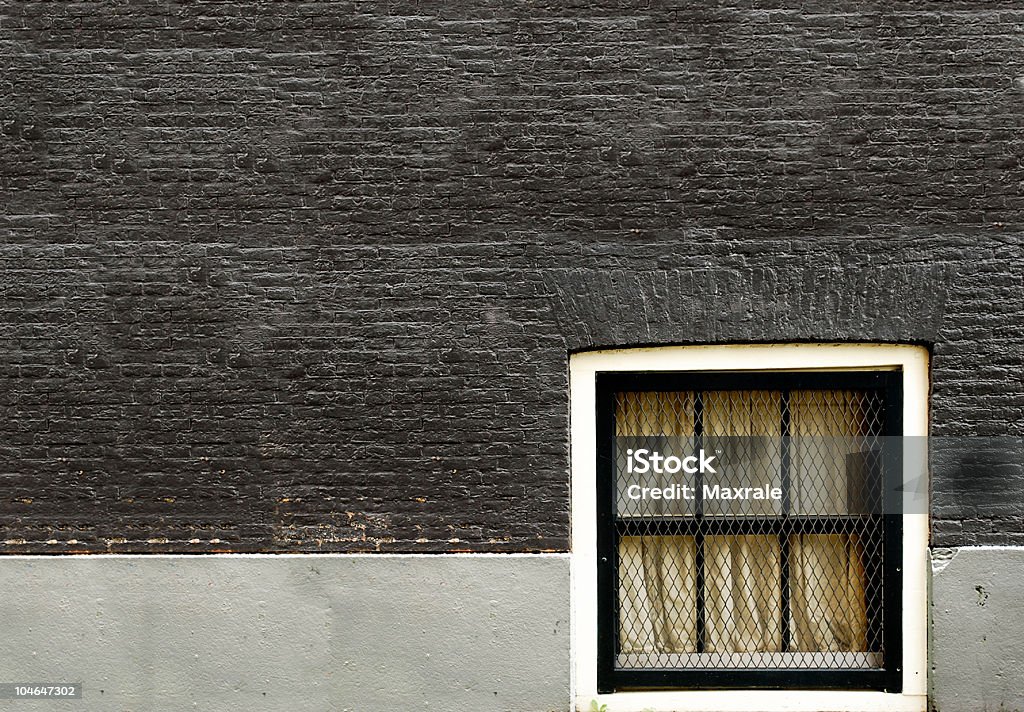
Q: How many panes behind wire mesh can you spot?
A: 6